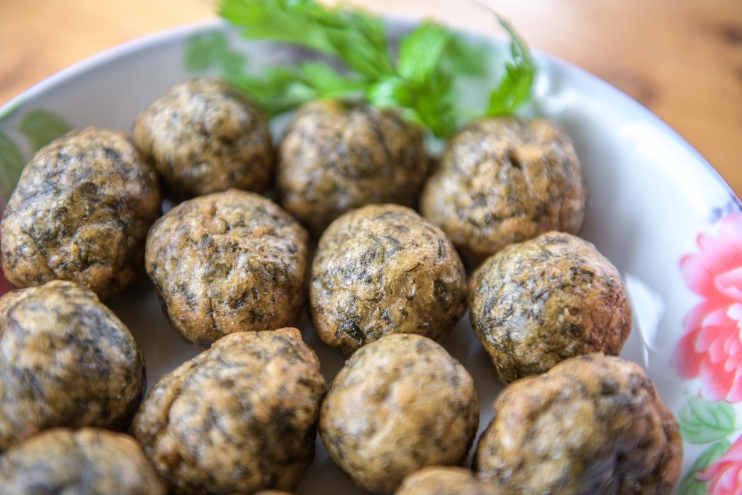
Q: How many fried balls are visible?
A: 13